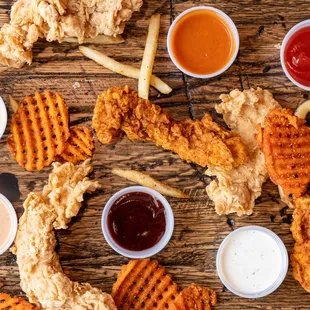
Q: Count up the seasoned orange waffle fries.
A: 6